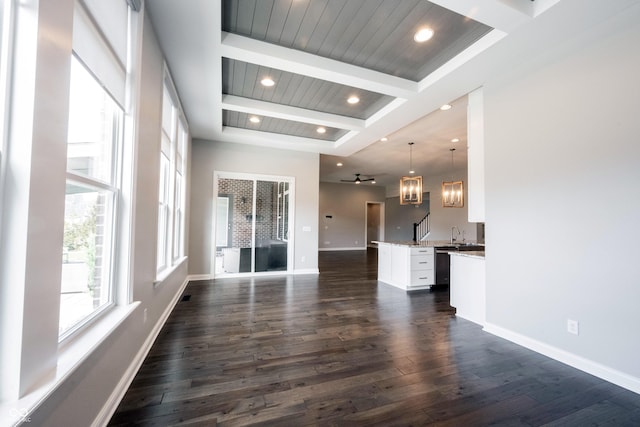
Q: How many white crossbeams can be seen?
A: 3